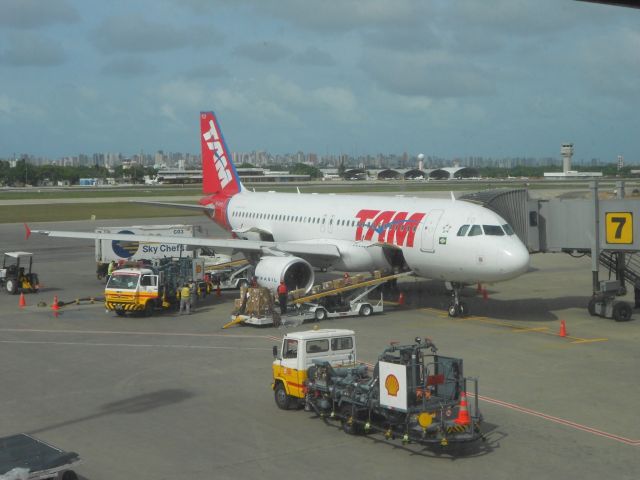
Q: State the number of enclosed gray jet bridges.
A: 1